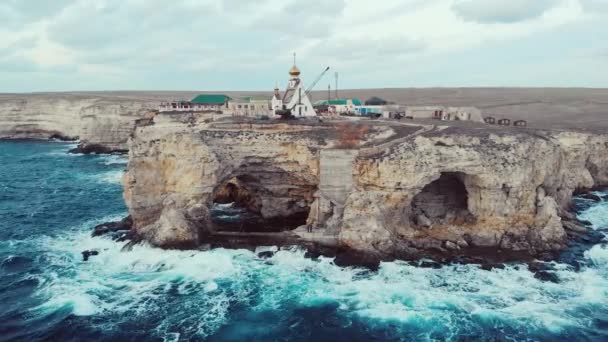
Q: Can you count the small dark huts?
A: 3